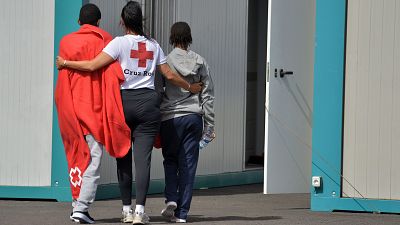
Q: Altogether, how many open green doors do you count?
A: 0